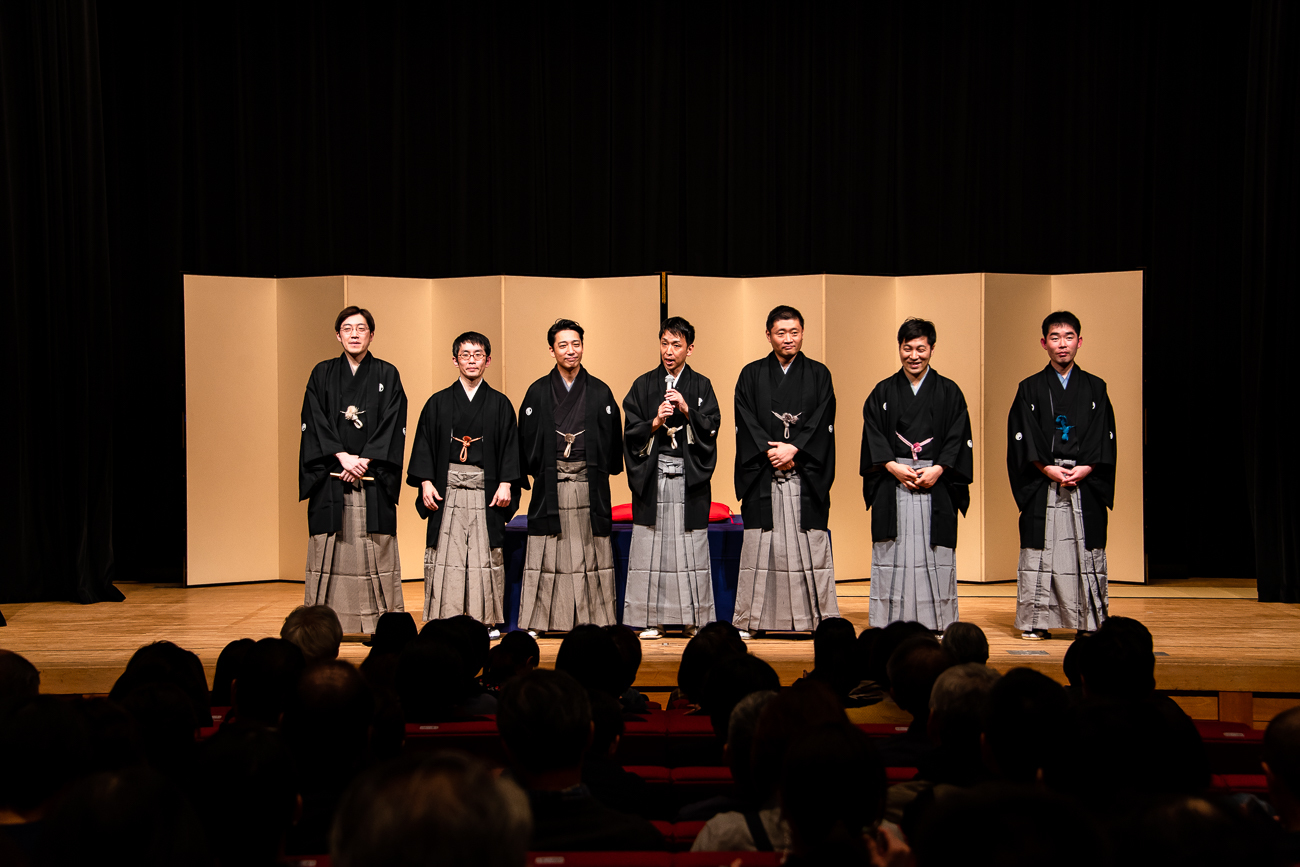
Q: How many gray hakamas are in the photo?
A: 7